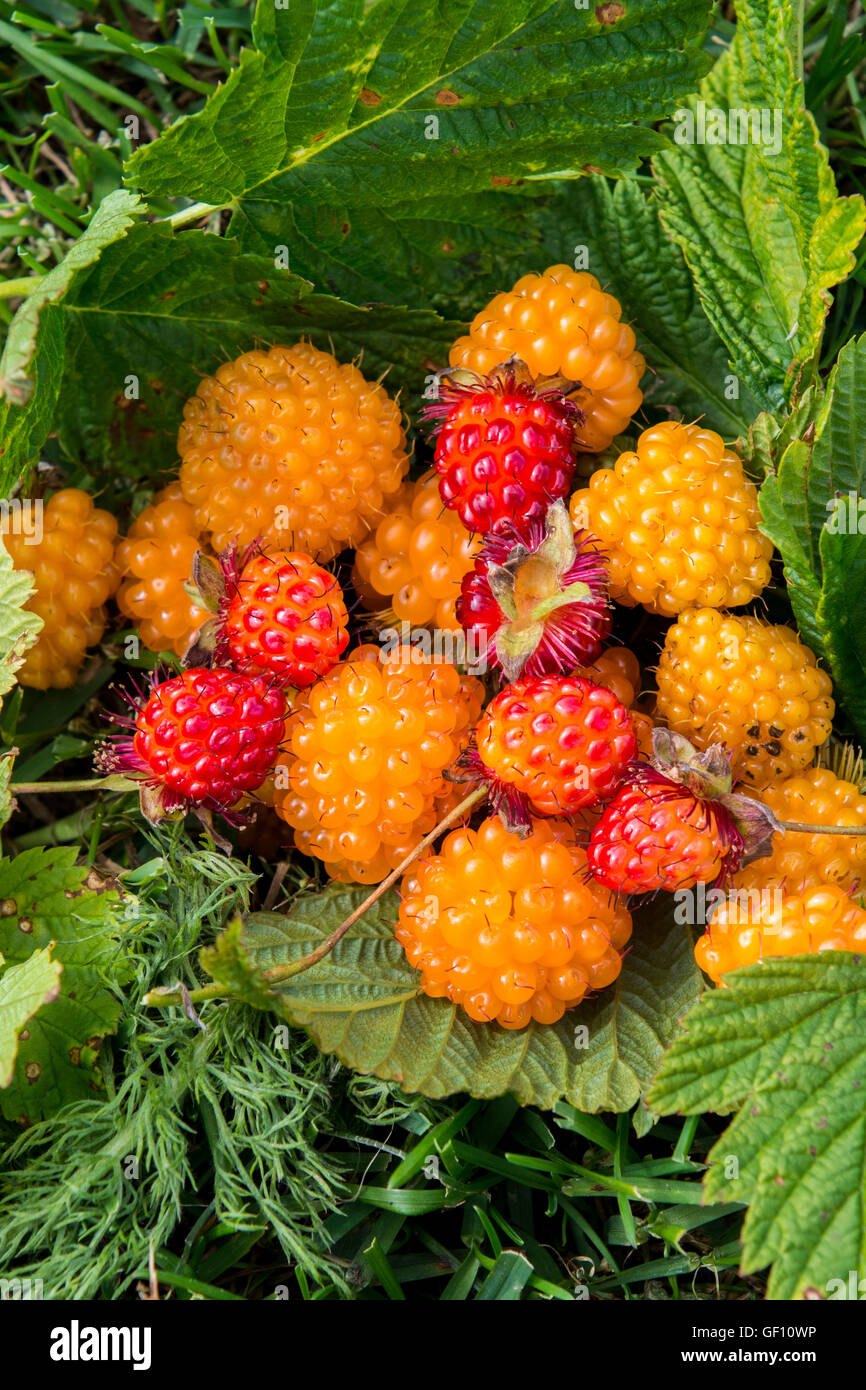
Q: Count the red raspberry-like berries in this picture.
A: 6